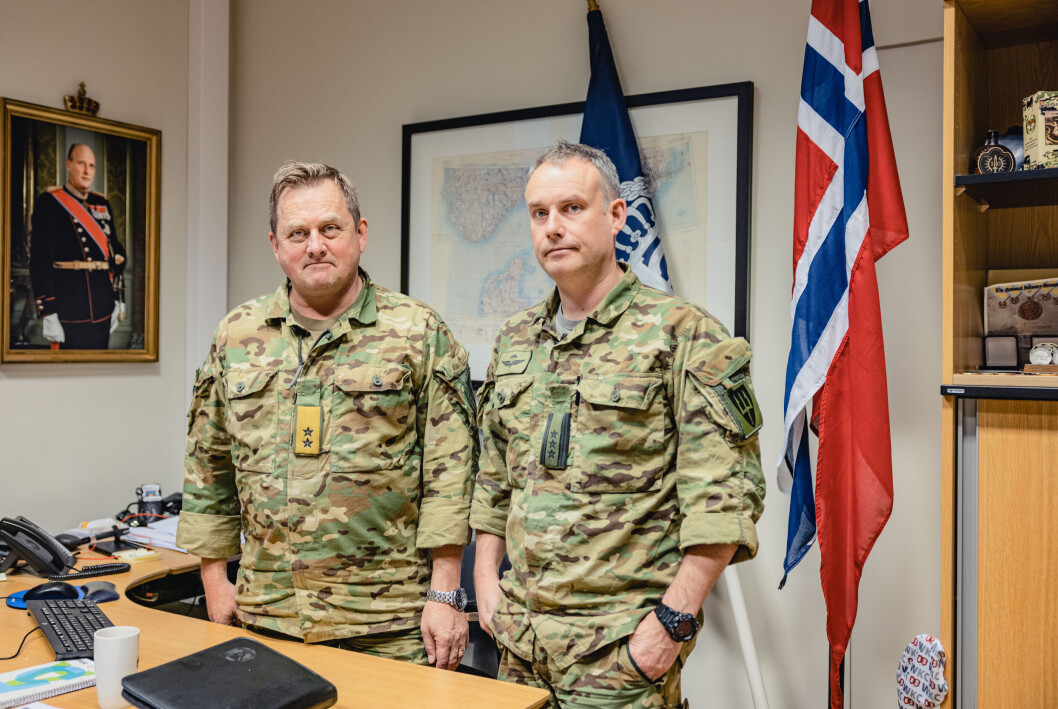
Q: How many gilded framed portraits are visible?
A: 1